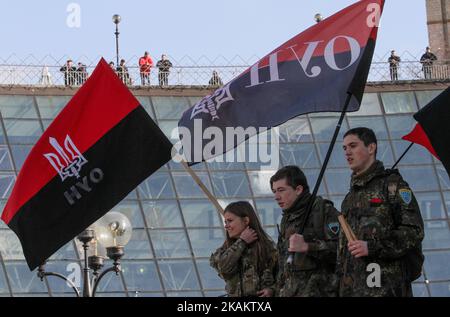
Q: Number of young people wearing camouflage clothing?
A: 3